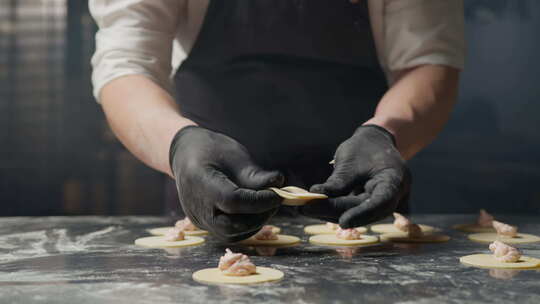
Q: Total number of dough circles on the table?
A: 12